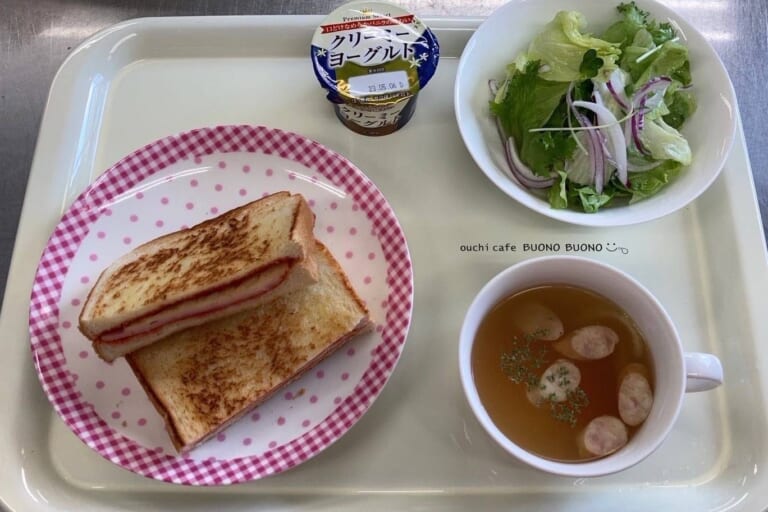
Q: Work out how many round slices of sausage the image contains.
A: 5